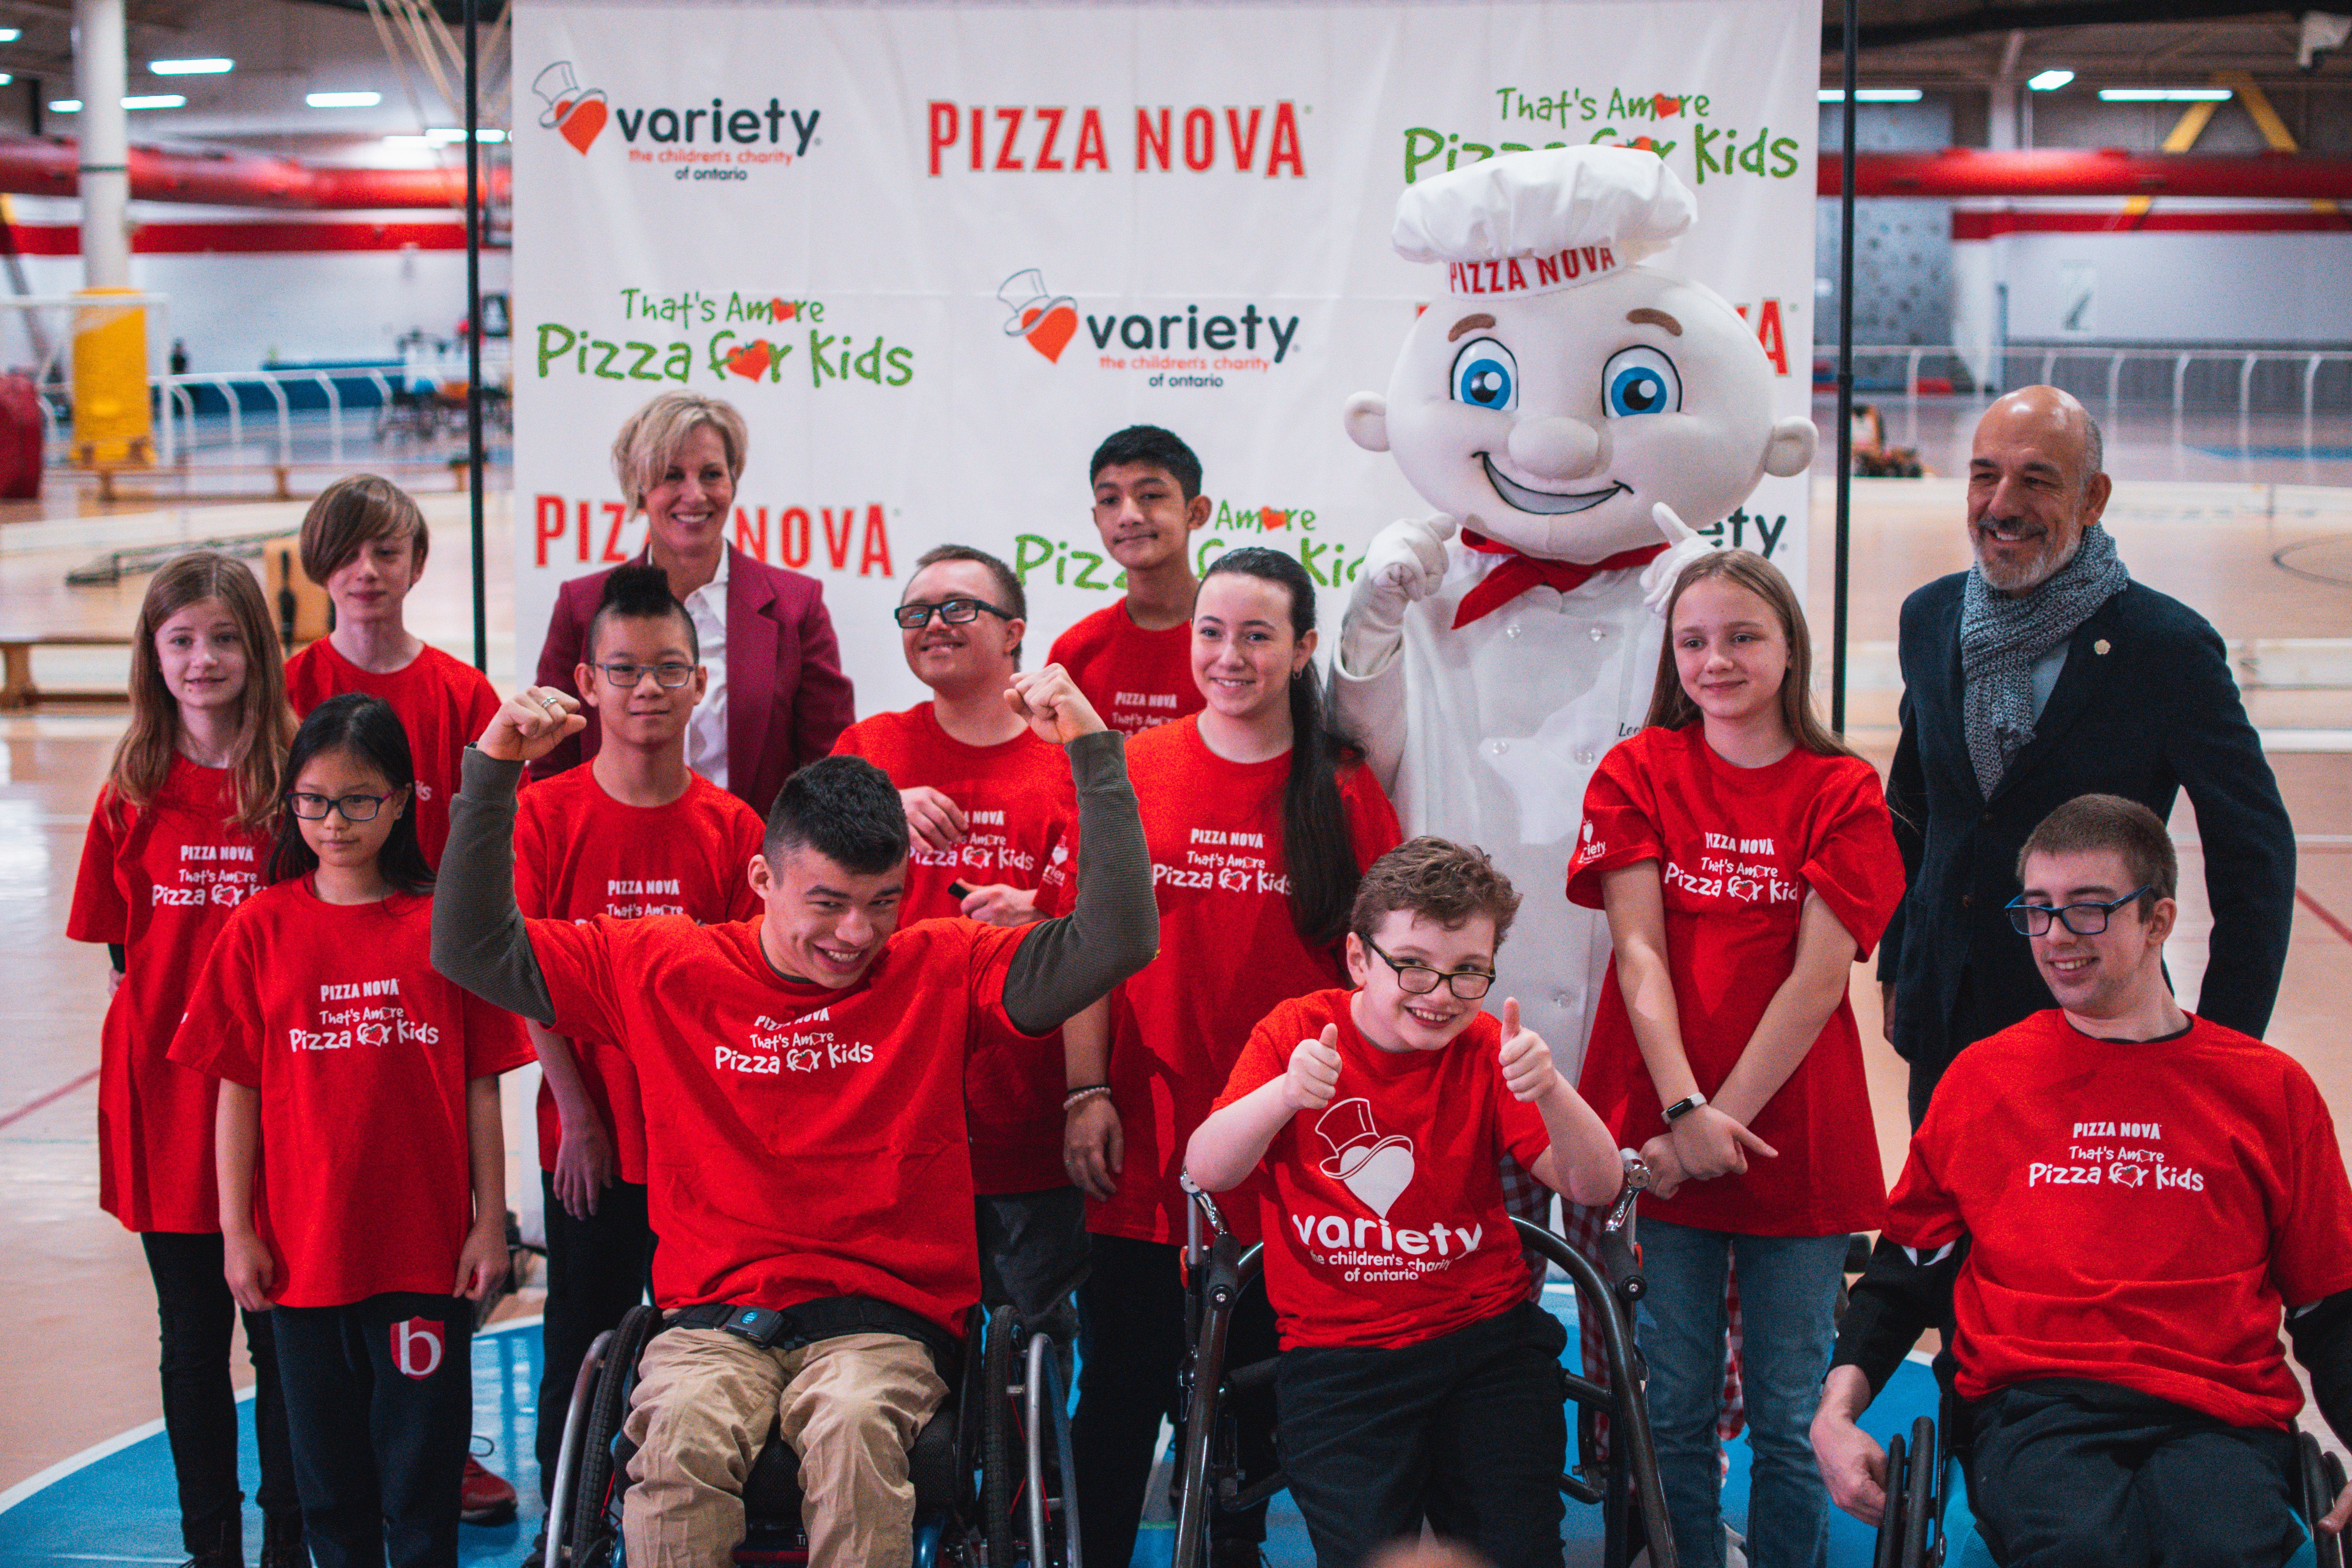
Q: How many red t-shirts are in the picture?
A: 11